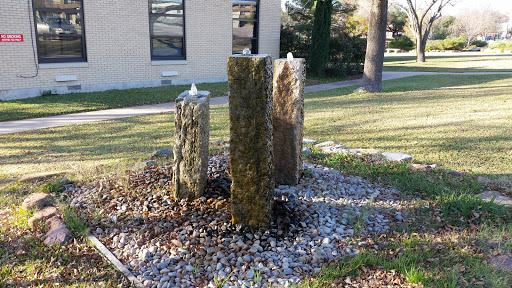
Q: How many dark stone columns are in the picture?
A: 1